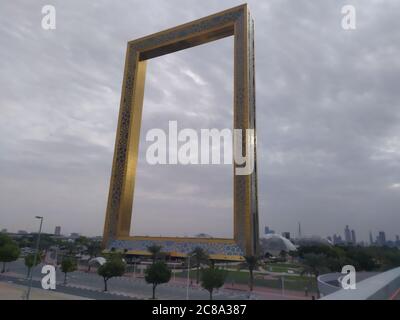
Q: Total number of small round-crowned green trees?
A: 6